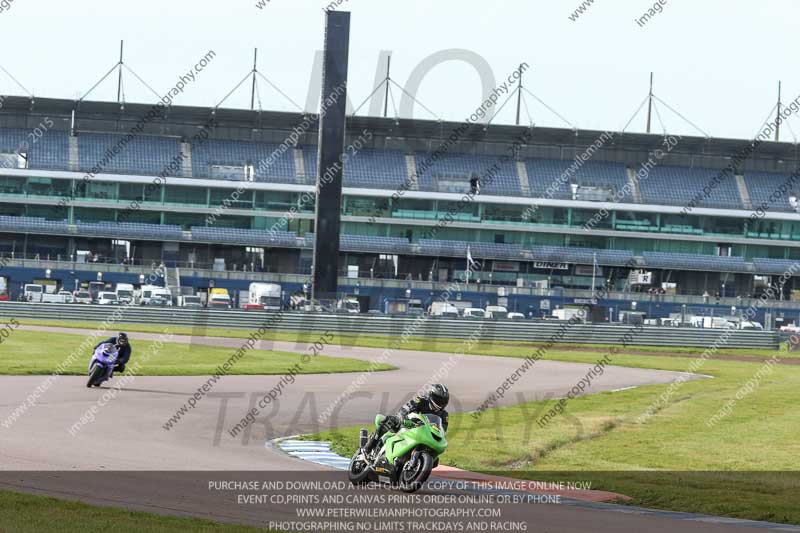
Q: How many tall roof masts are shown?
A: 6